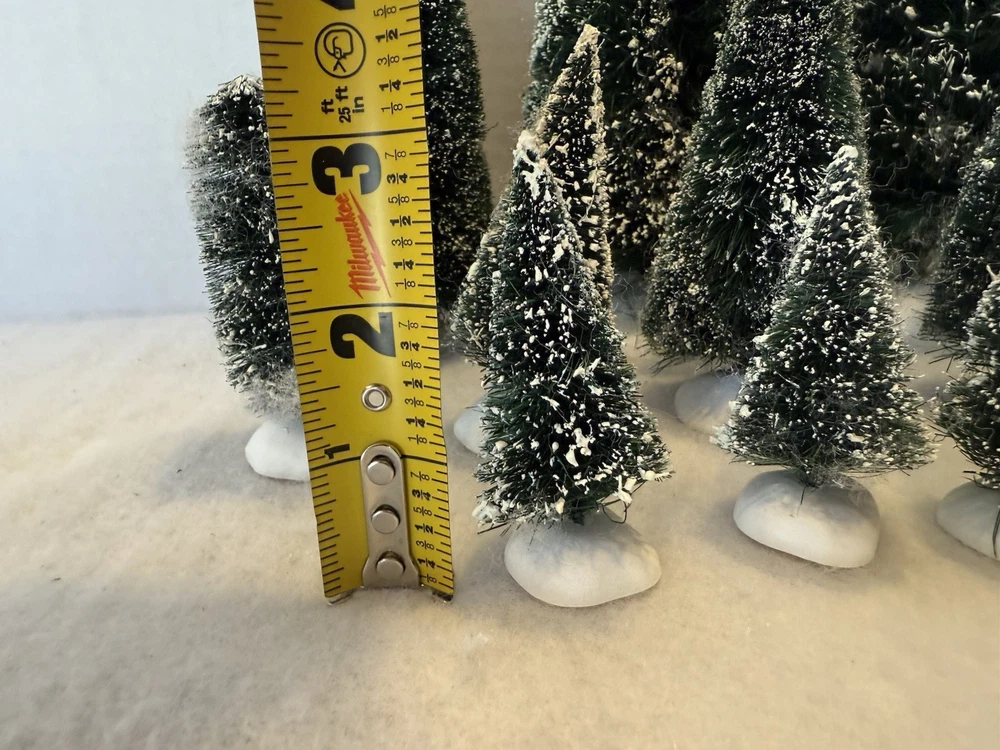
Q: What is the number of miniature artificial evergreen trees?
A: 10